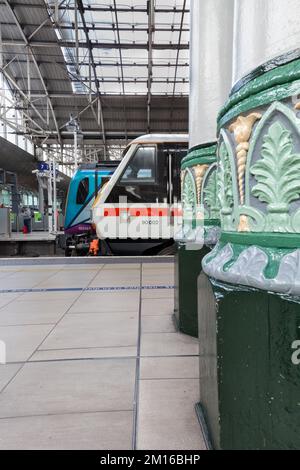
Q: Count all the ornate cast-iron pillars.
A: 2